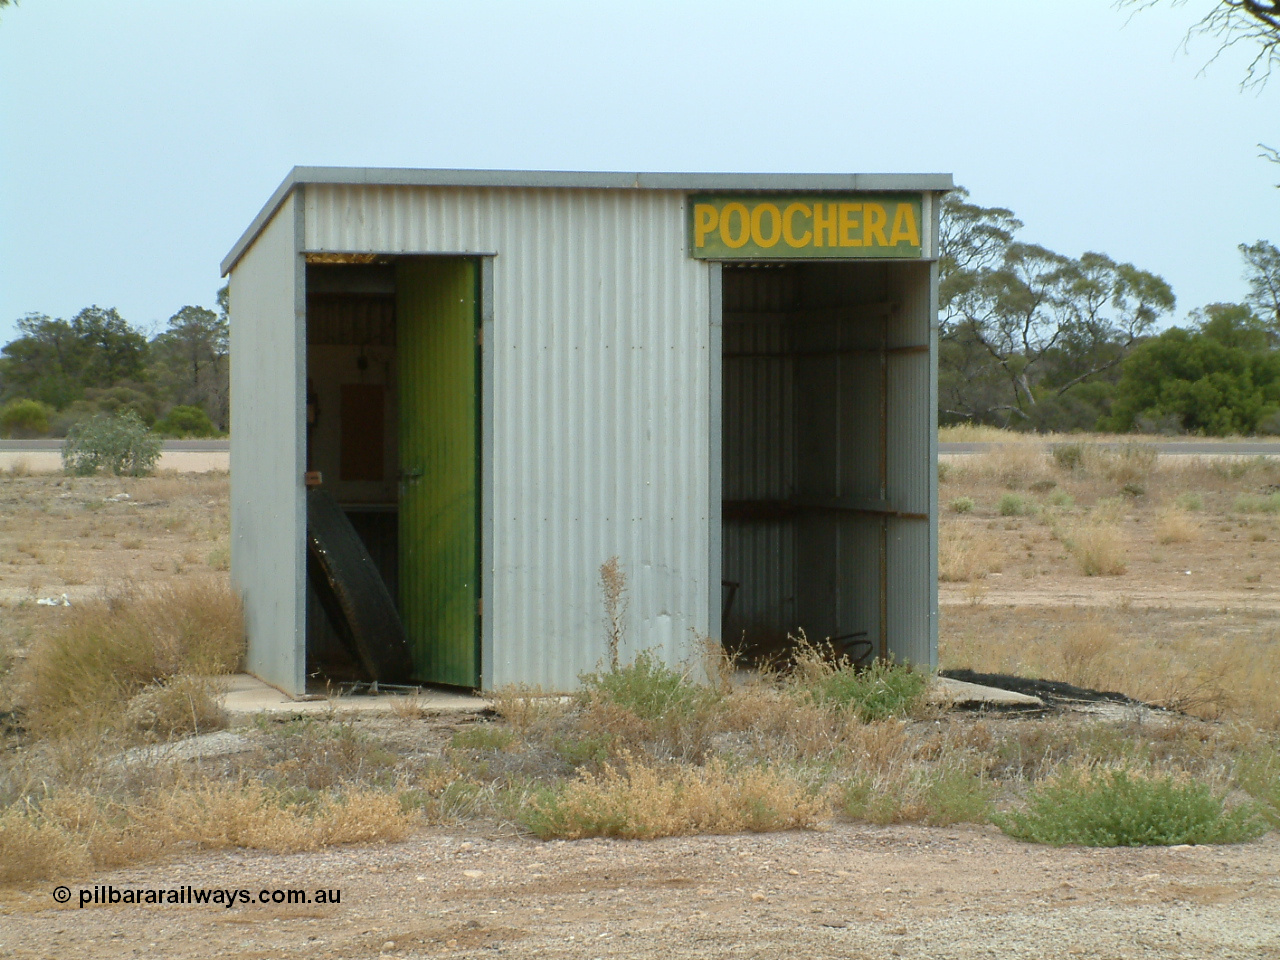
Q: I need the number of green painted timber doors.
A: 1